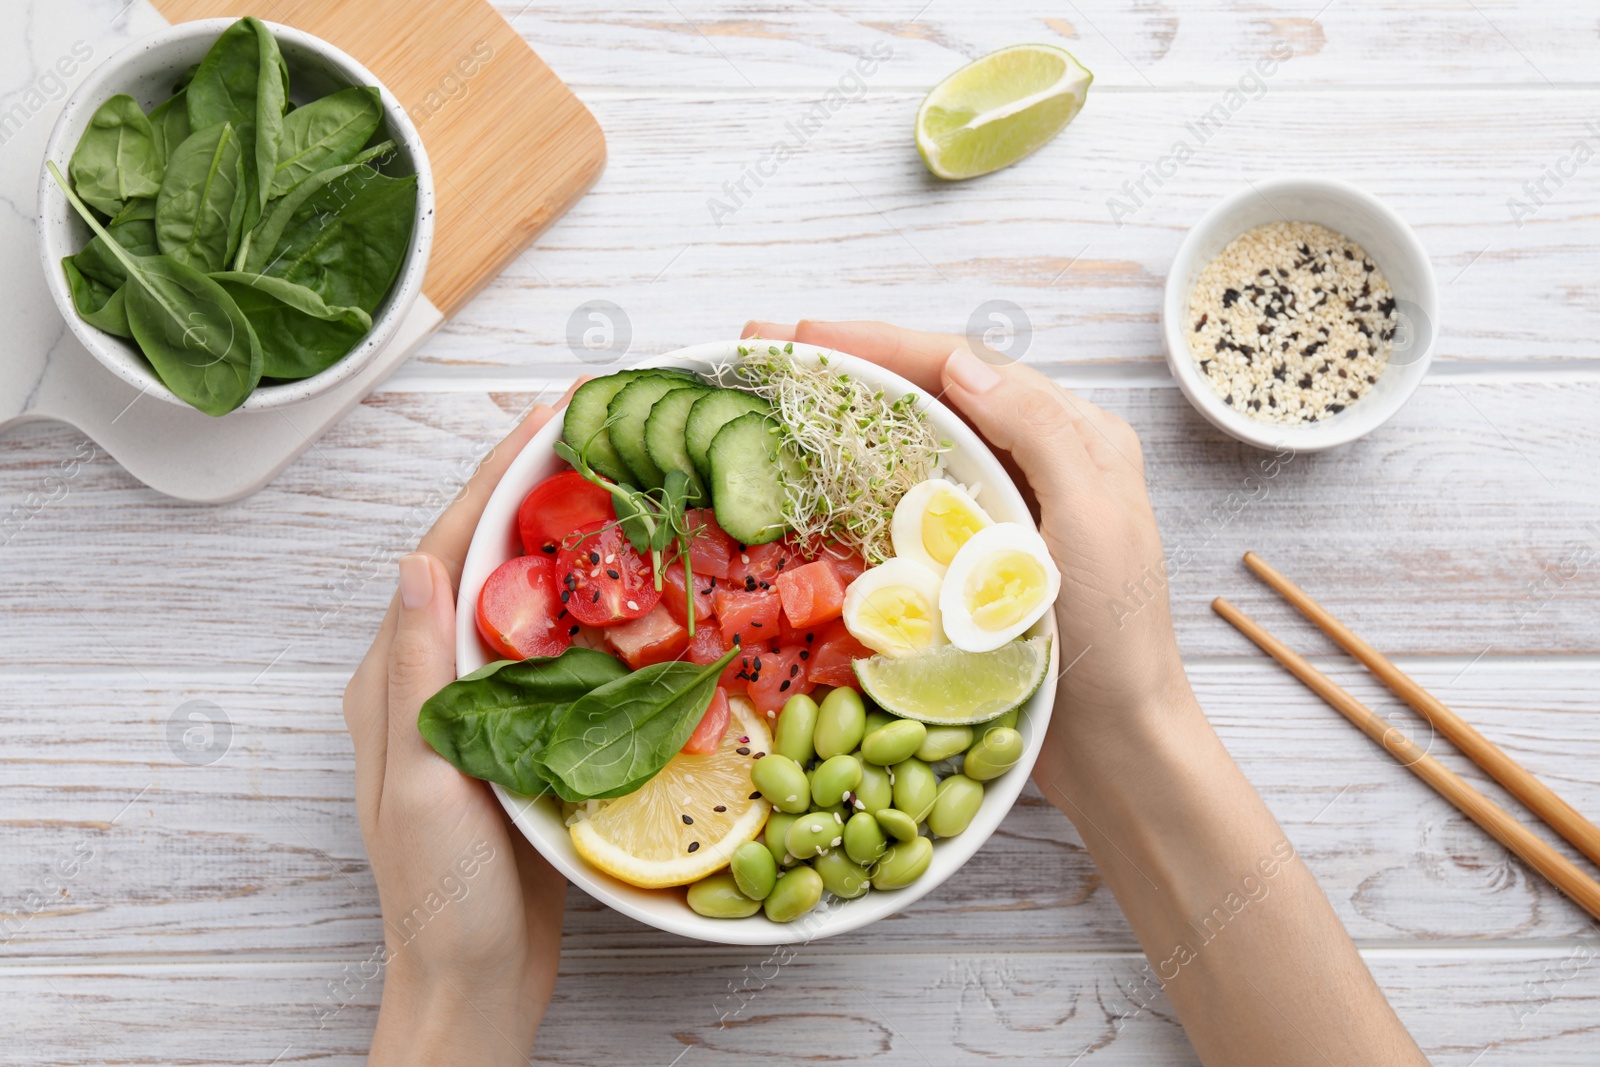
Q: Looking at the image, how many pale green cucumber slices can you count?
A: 5